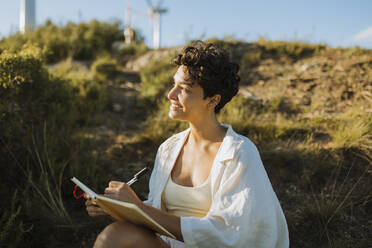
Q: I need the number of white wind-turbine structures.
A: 2